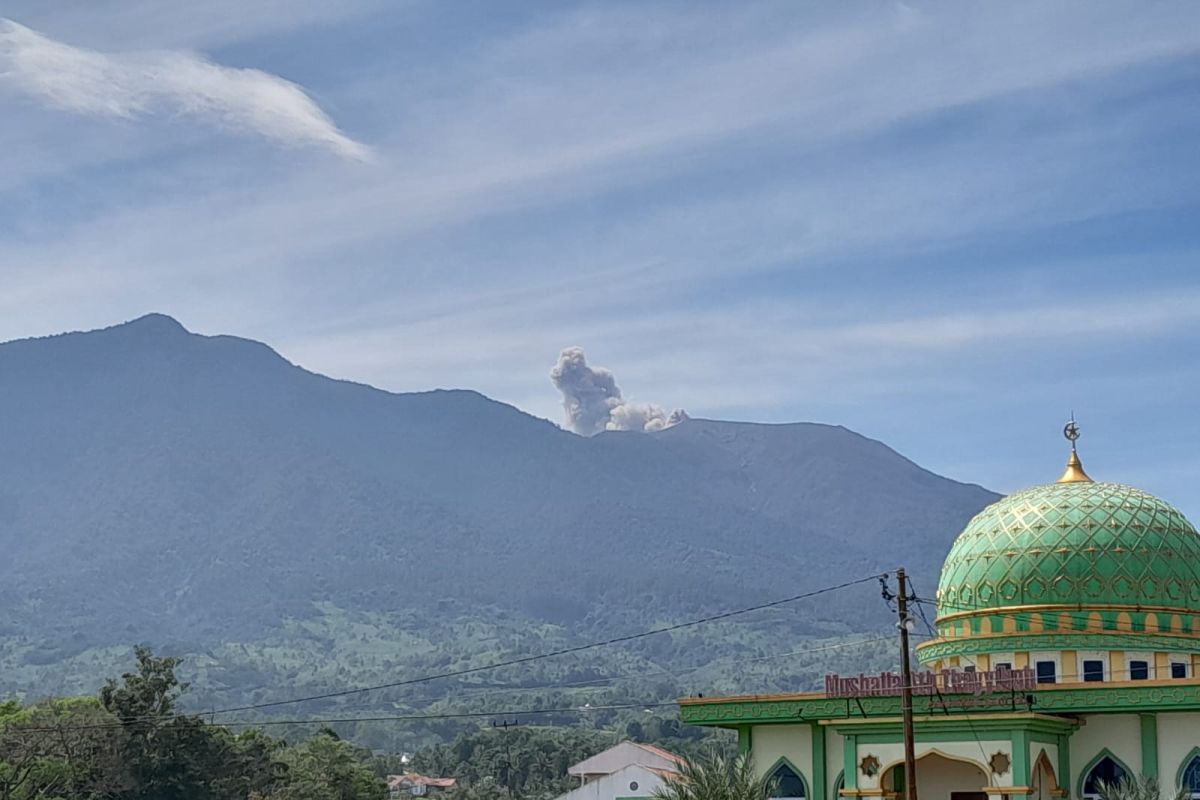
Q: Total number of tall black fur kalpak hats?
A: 0